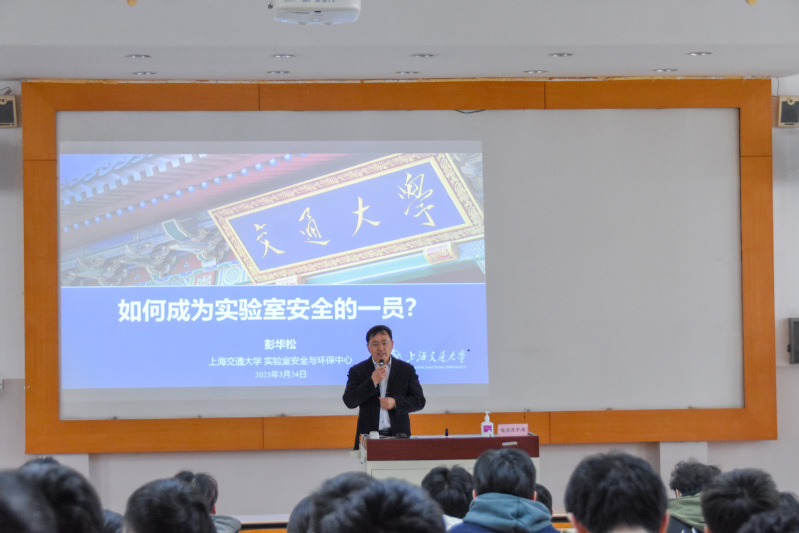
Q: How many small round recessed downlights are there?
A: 10